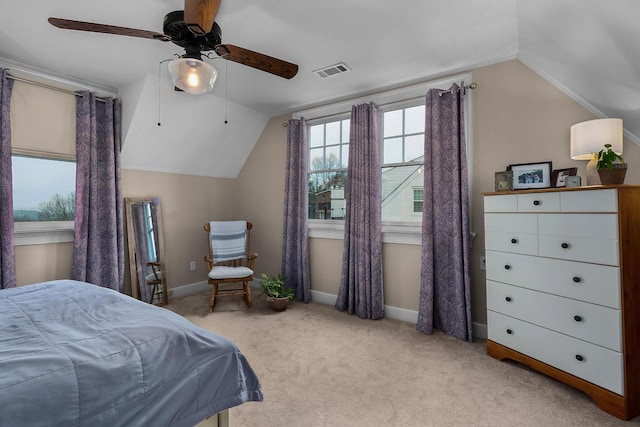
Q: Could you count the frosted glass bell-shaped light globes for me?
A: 1